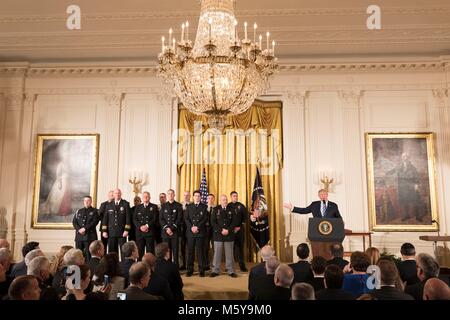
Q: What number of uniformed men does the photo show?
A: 12